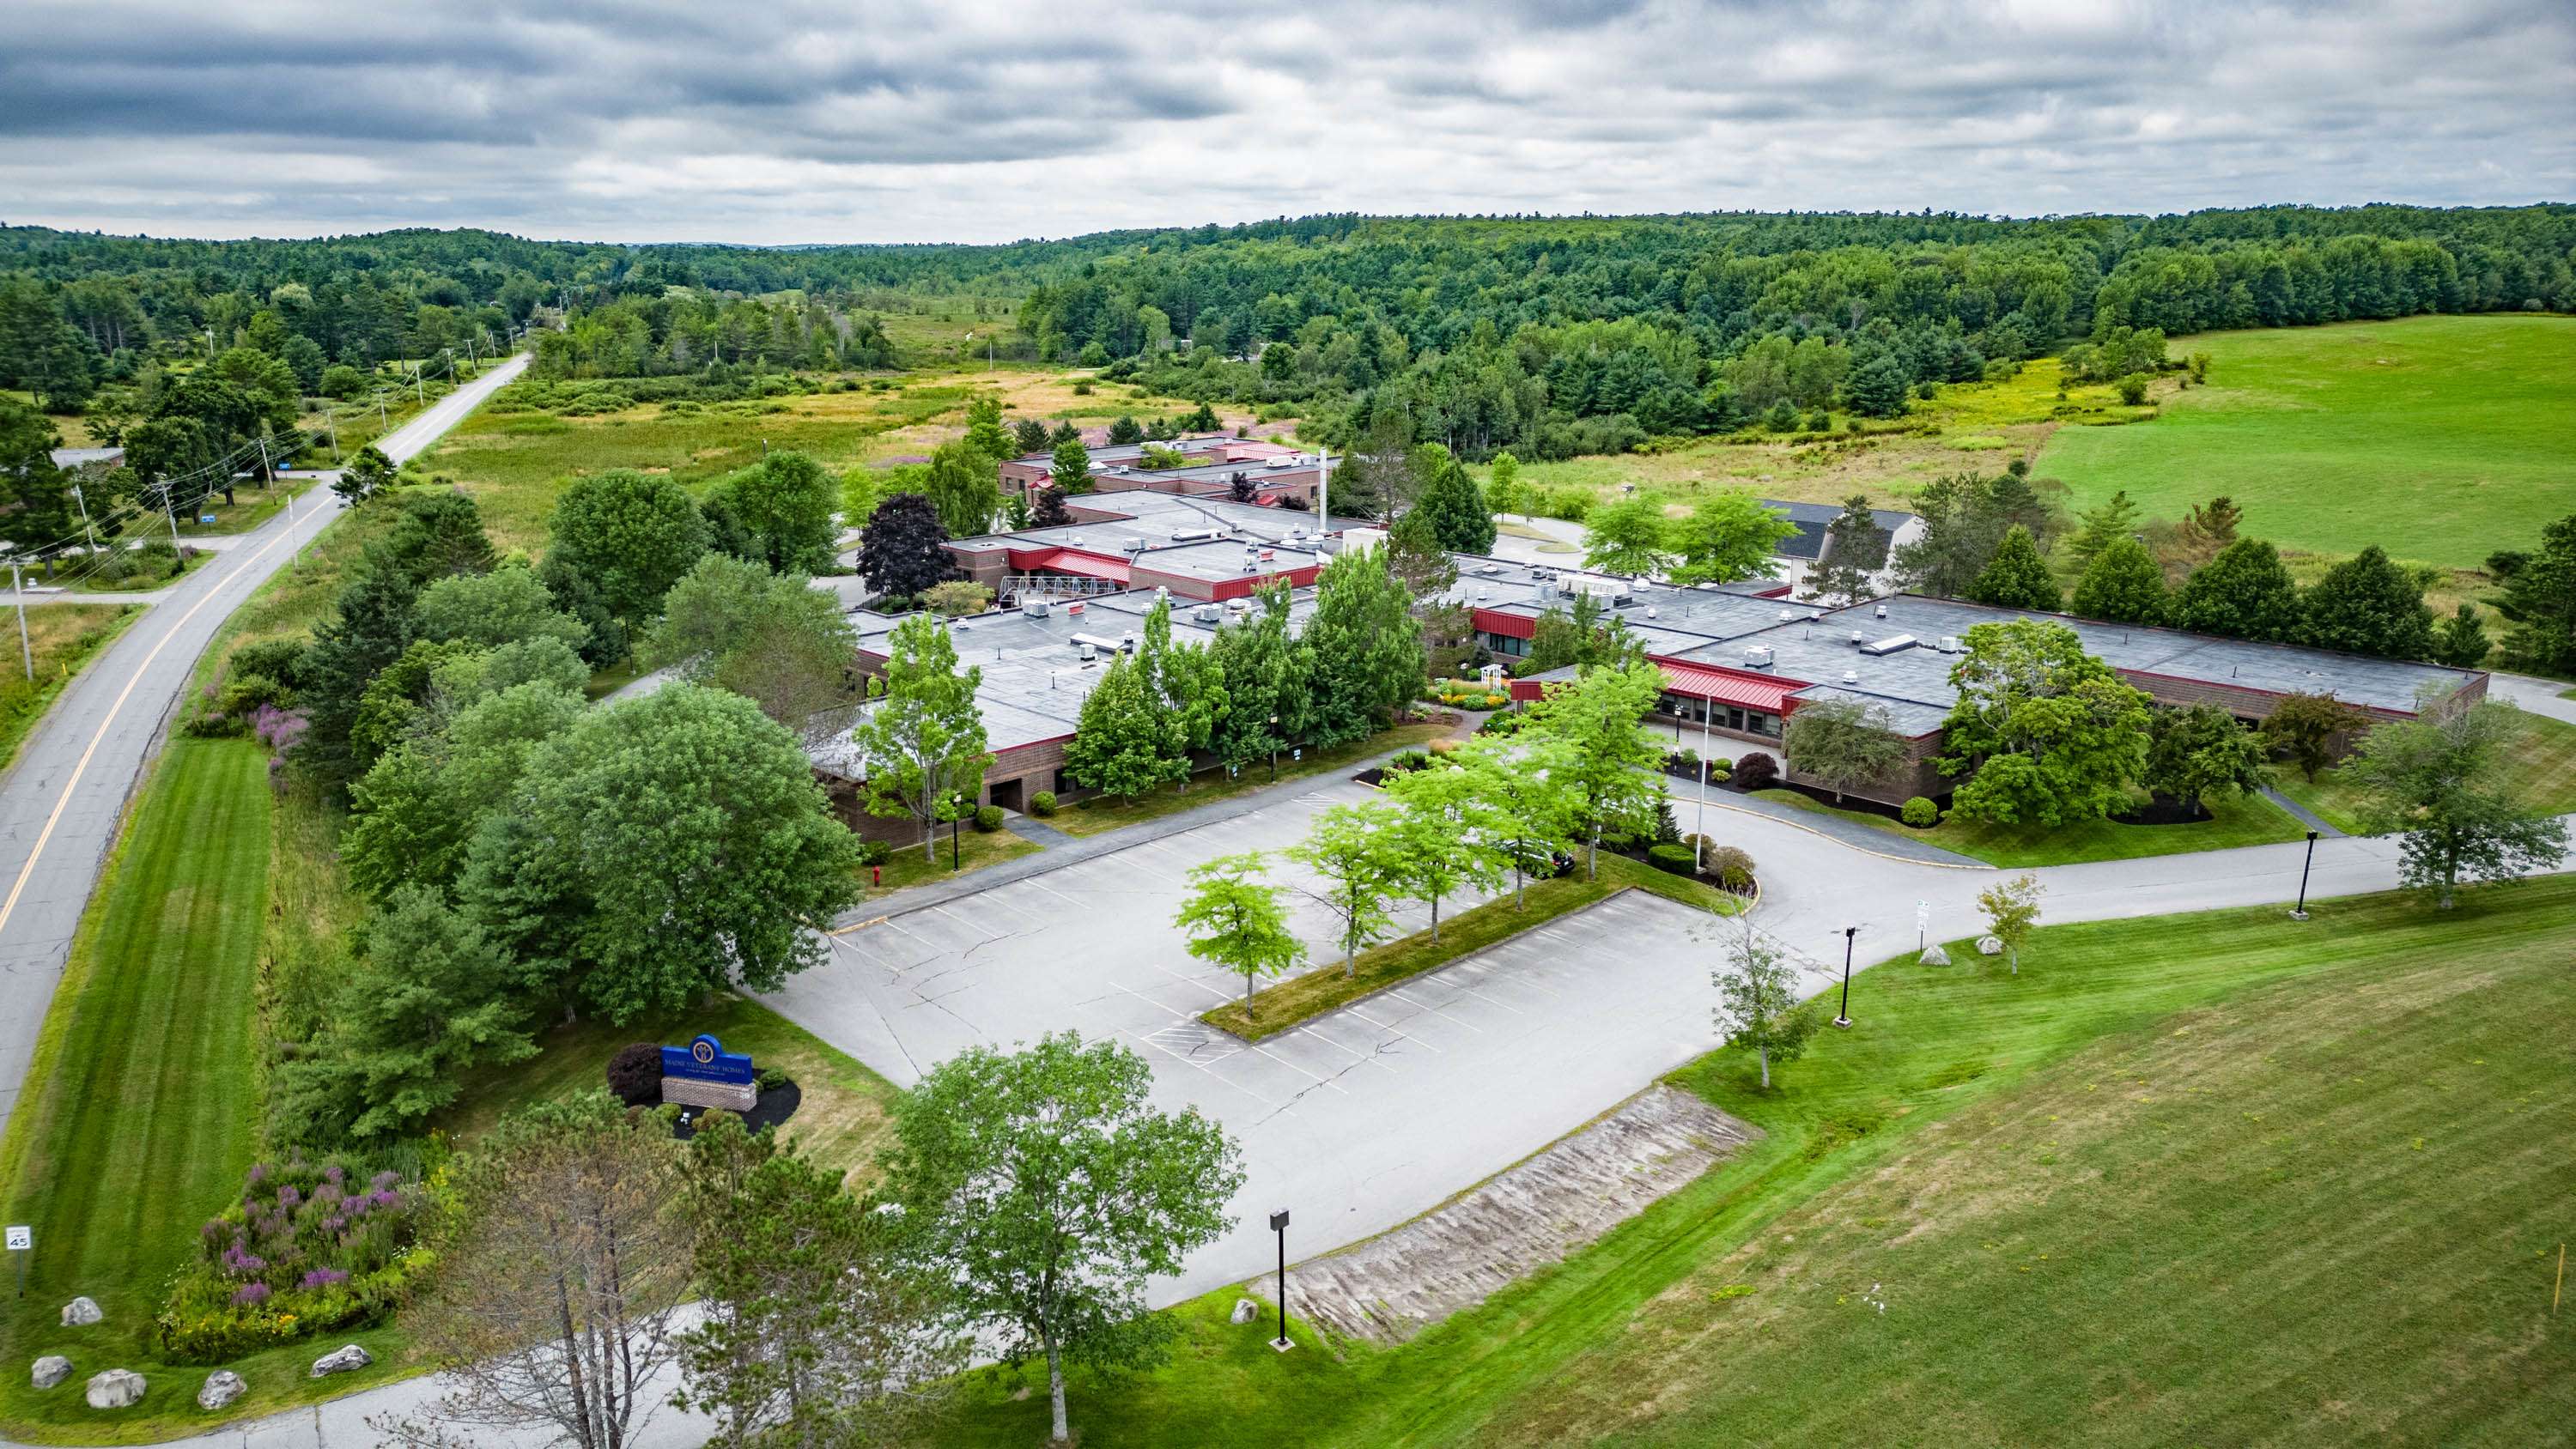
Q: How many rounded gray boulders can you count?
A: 8